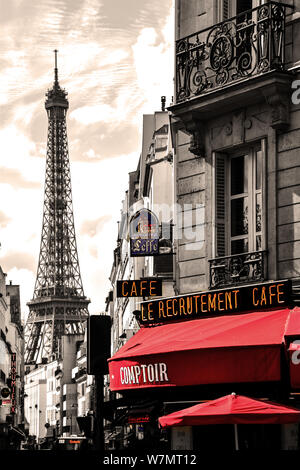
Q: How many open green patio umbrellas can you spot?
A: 0